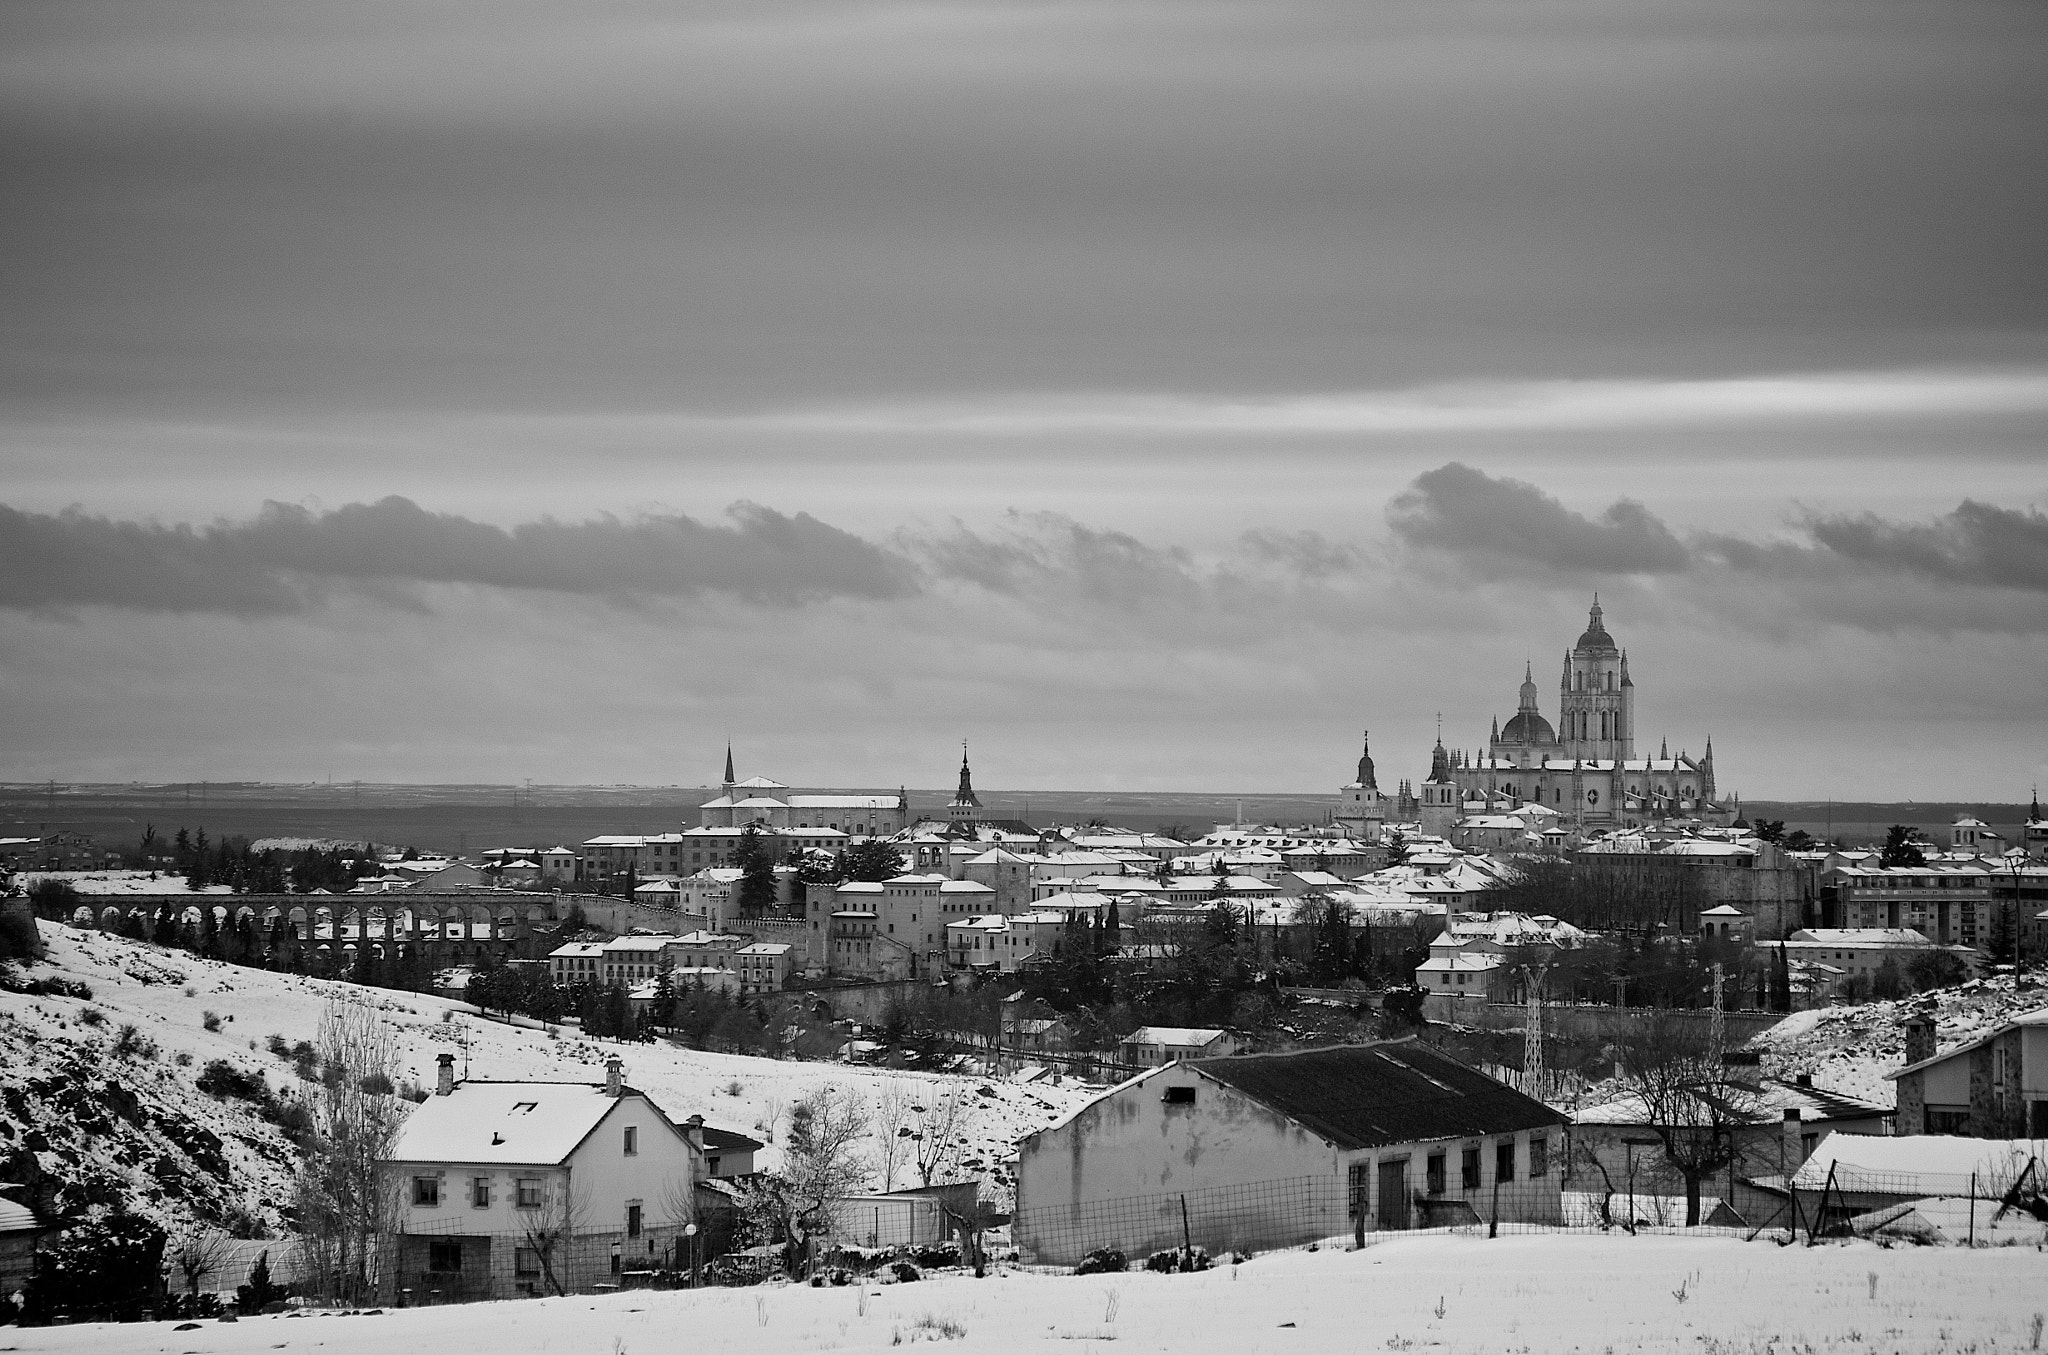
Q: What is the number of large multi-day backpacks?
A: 0